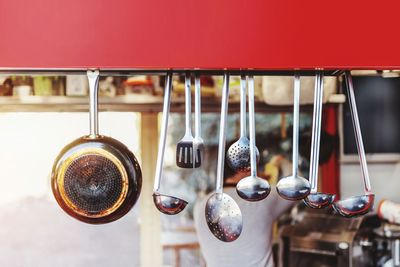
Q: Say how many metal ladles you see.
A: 5